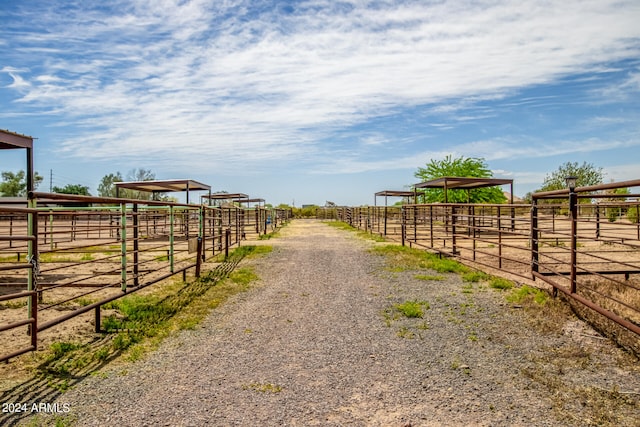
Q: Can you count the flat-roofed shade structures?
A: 6